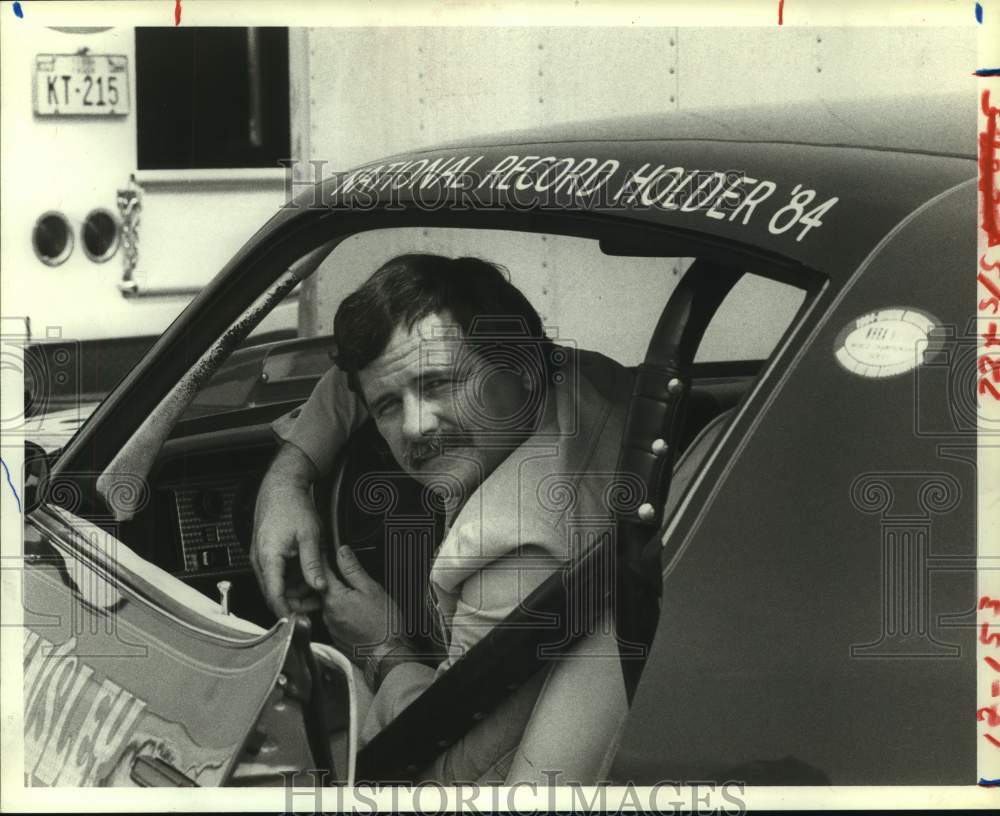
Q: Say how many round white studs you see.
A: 3